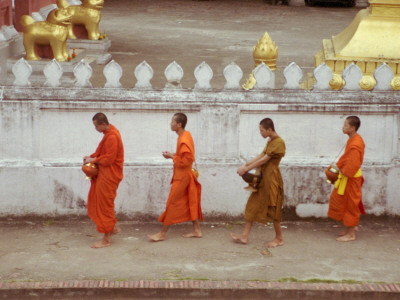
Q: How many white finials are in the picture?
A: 13